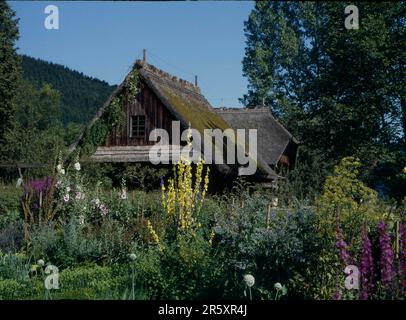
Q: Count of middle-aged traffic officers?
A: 0